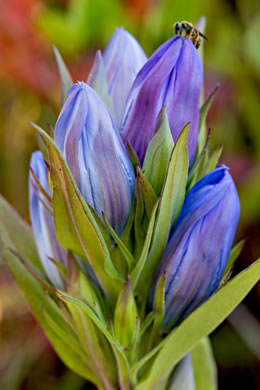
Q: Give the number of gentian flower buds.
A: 5